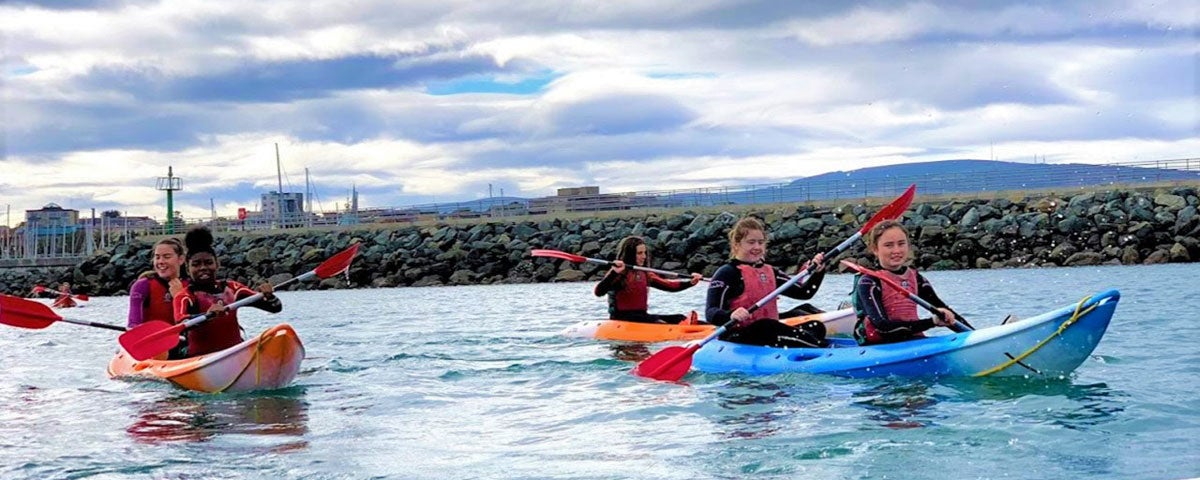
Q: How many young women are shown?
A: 5